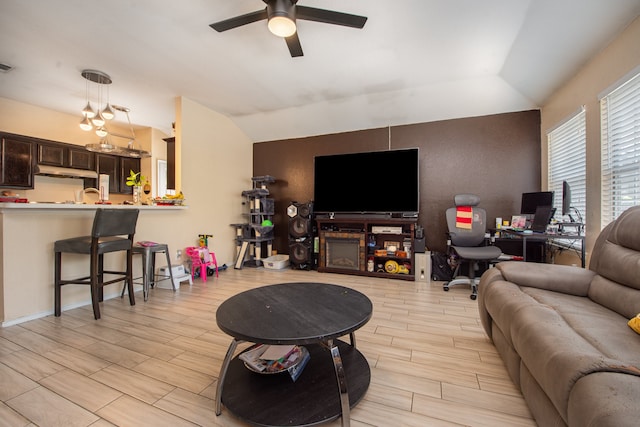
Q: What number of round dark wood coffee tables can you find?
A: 1